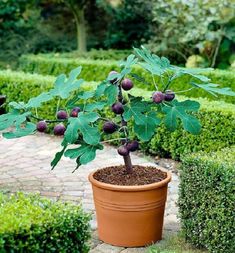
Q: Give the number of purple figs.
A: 12